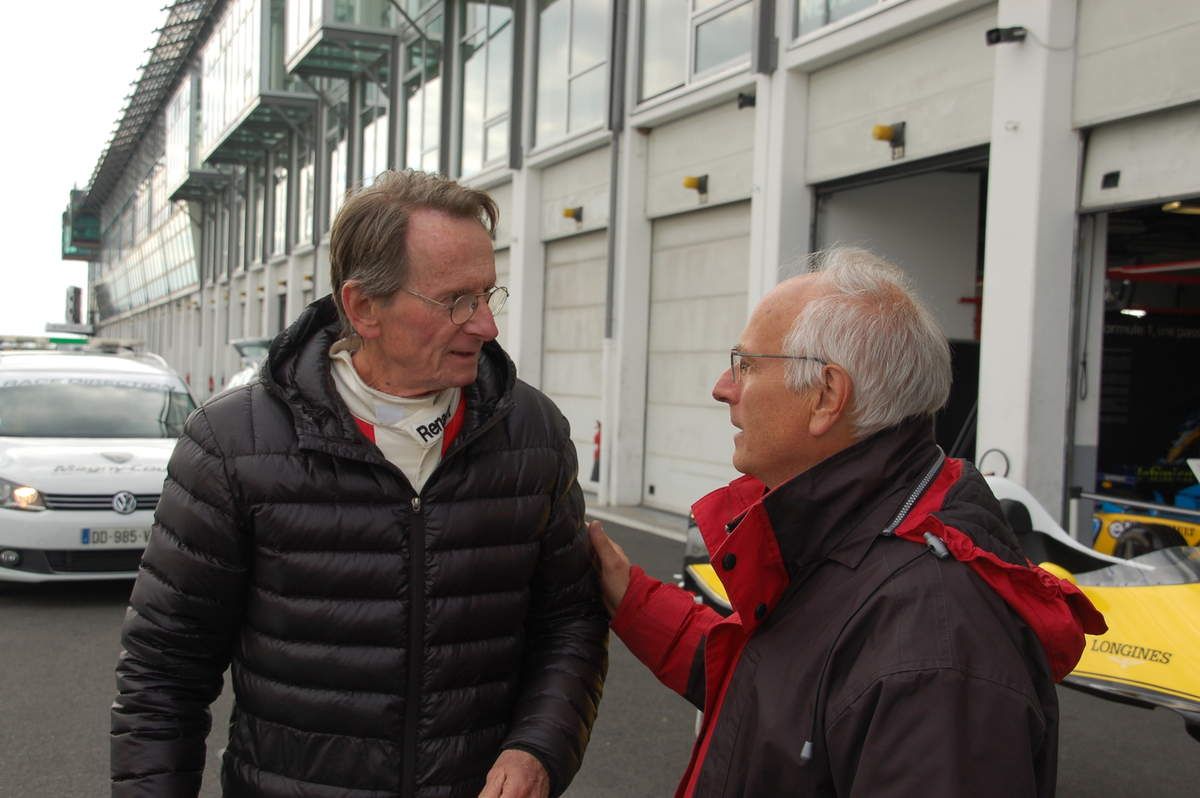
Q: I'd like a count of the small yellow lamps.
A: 3